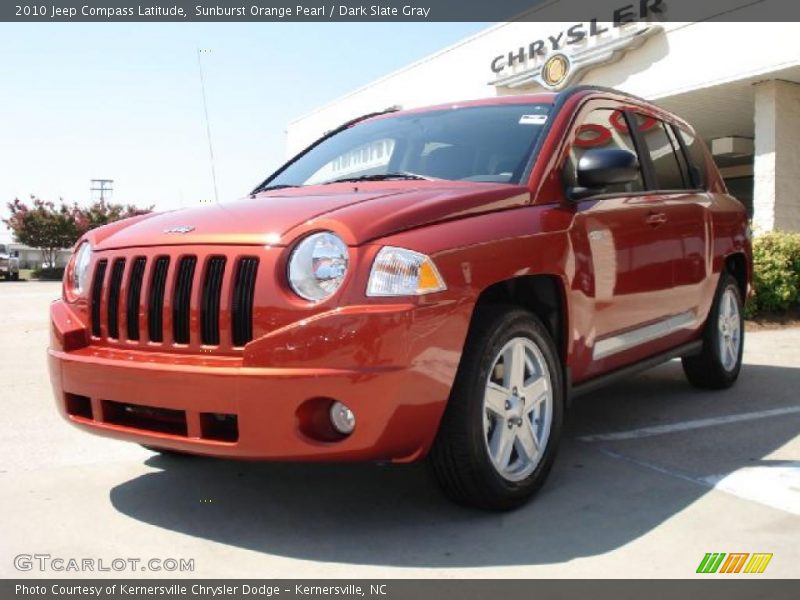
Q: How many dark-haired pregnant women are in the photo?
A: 0